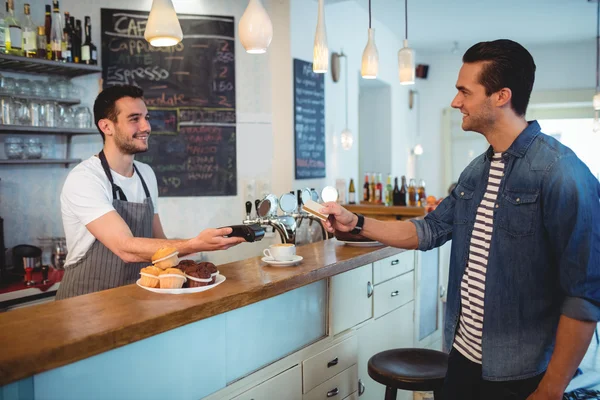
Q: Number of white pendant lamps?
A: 5